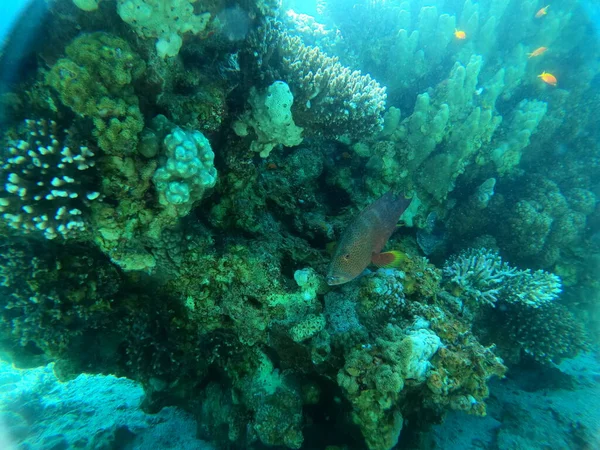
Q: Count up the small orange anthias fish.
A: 4